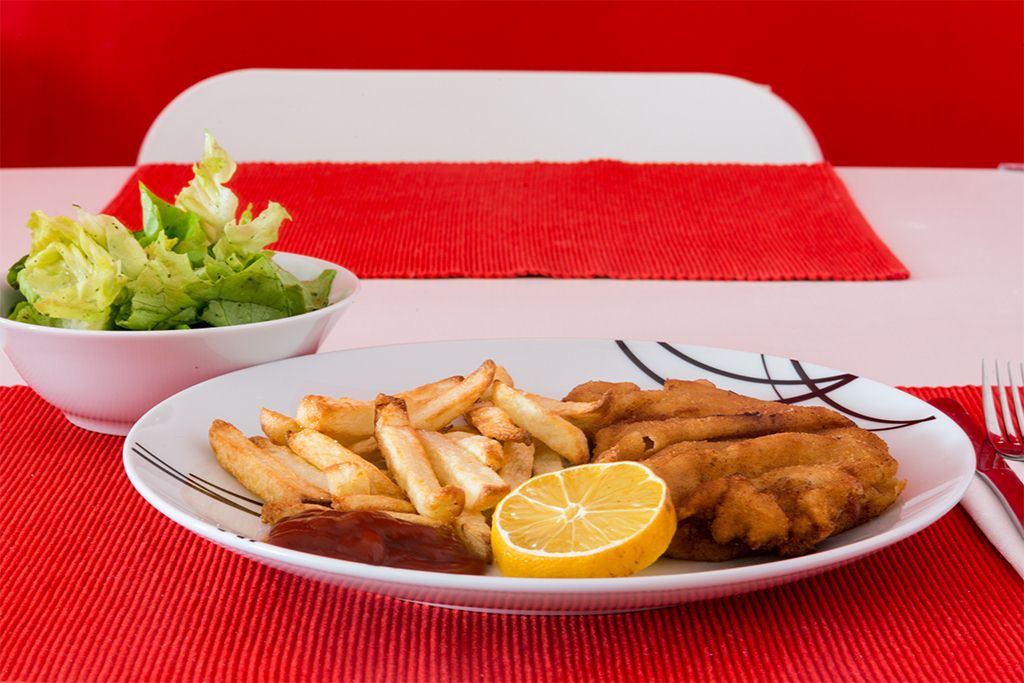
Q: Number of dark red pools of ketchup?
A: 1